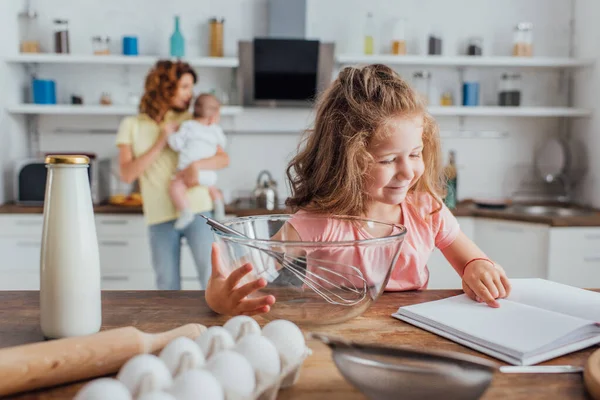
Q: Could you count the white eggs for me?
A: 10